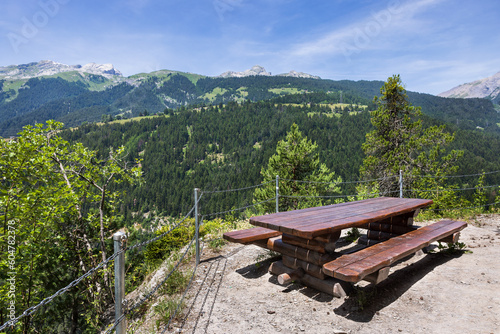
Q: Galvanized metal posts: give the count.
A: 4